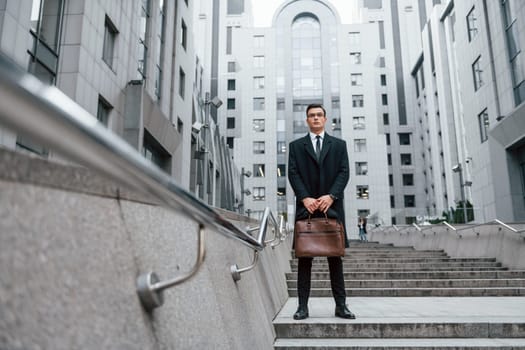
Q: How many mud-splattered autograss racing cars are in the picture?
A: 0